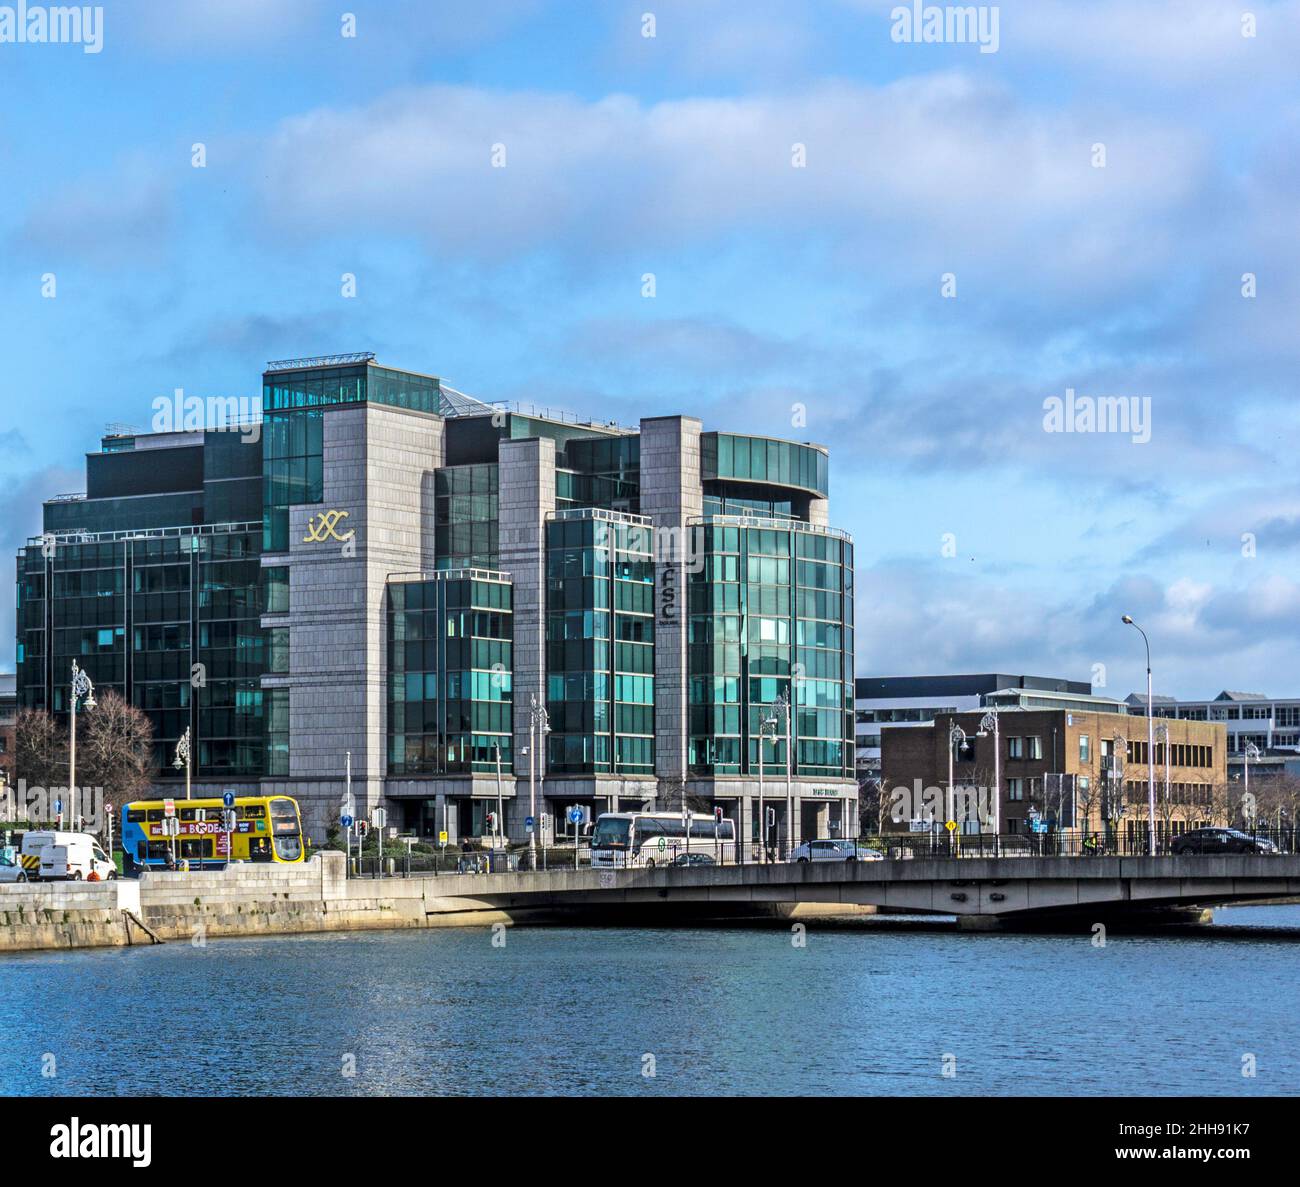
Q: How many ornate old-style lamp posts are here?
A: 10